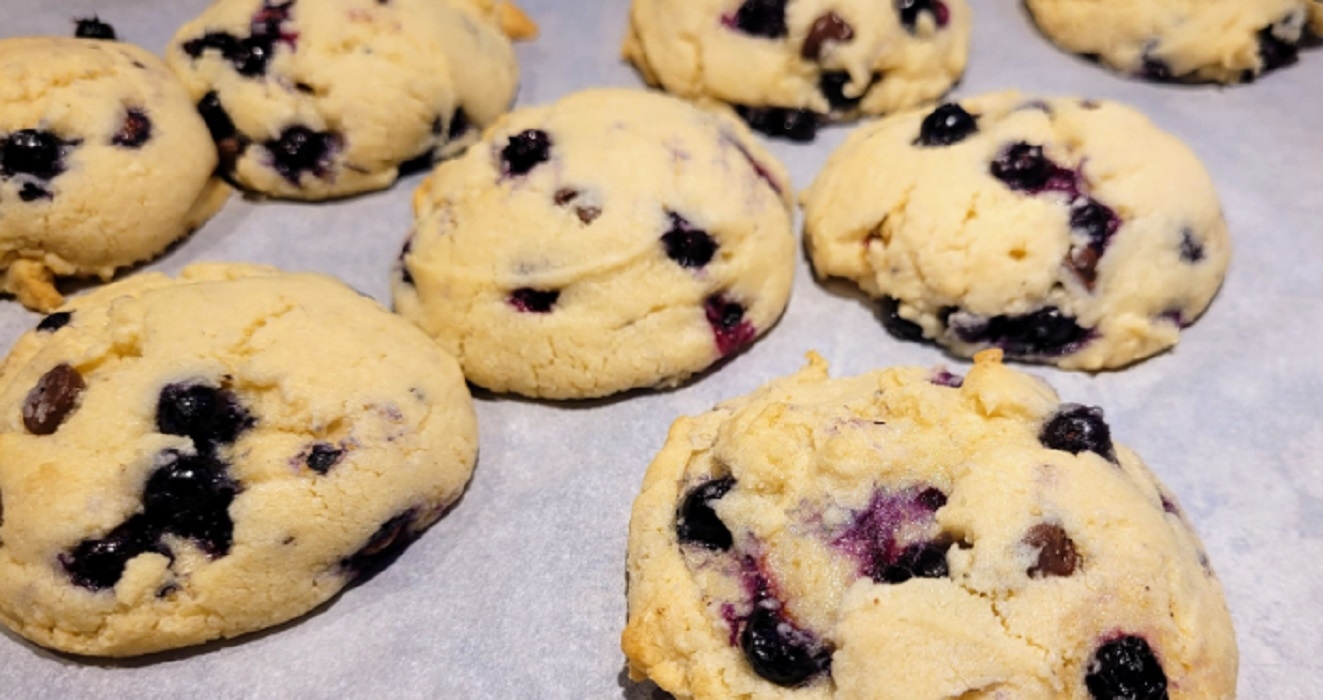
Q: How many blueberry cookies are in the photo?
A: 8